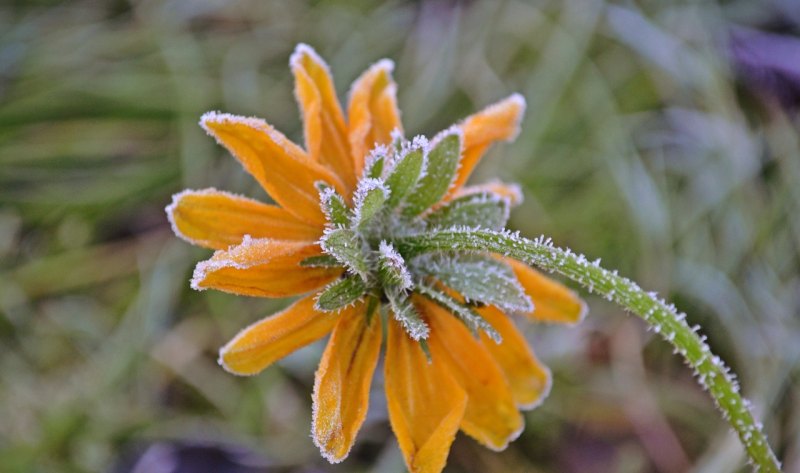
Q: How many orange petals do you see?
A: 13